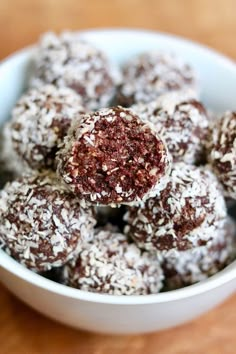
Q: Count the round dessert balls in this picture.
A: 10